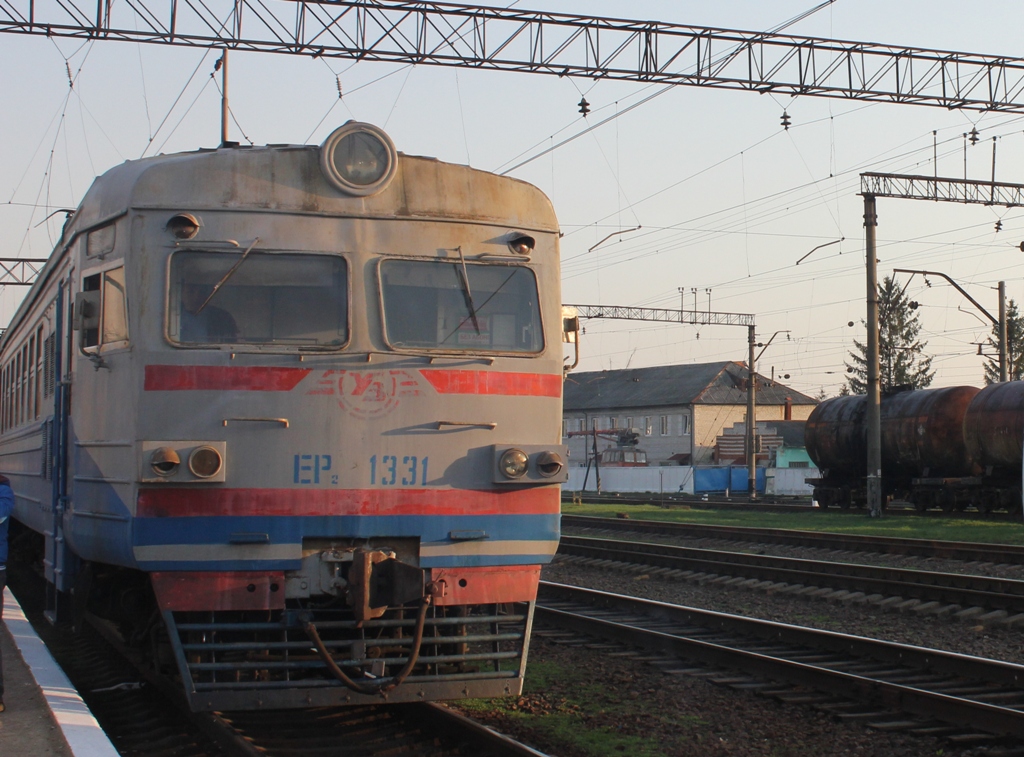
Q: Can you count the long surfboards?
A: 0